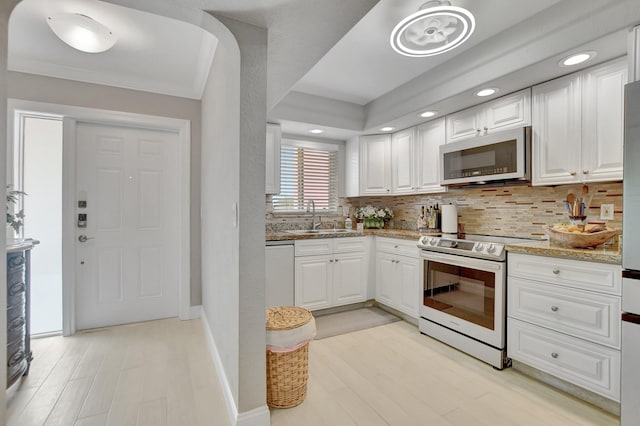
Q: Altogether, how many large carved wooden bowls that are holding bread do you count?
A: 1